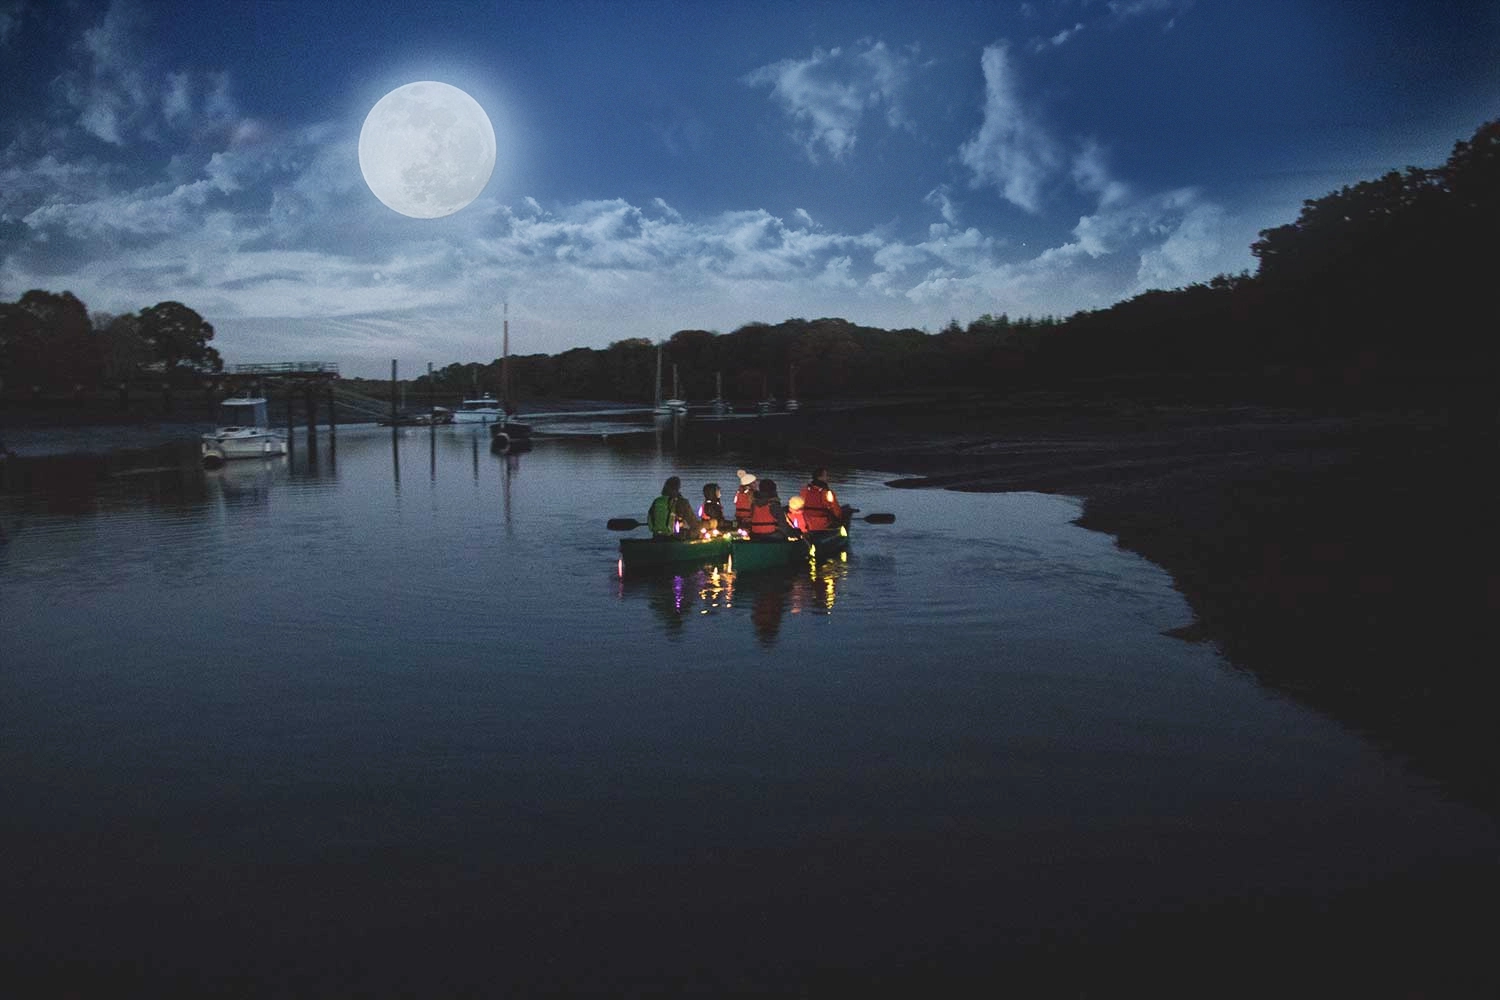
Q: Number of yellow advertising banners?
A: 0